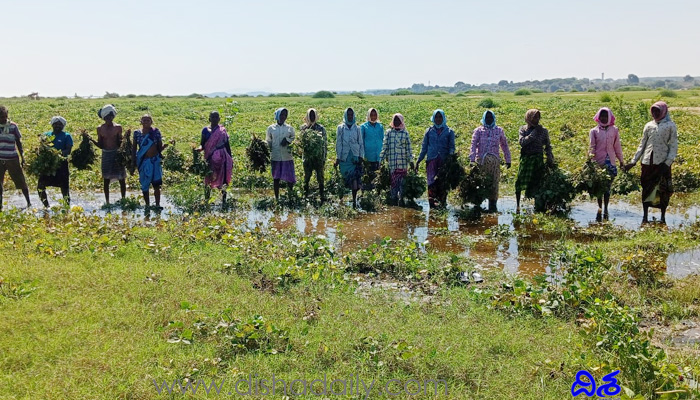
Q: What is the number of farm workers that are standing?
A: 15